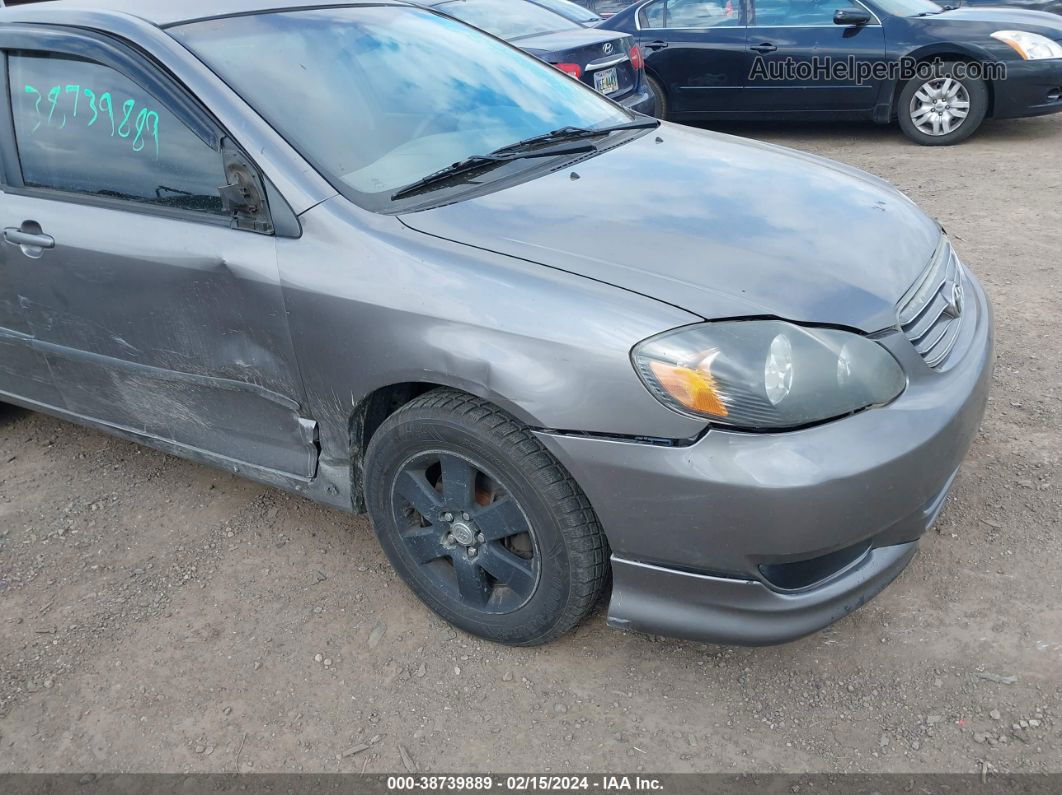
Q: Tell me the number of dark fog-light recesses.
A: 1